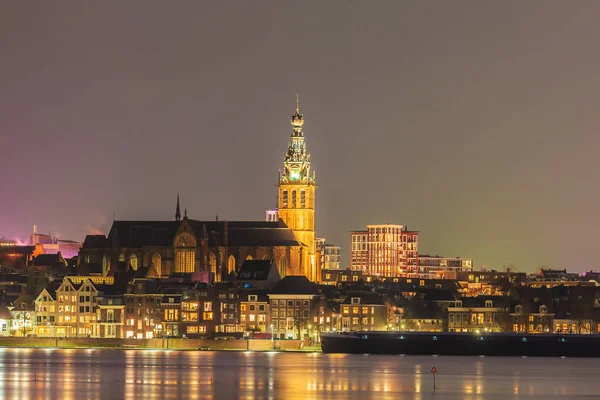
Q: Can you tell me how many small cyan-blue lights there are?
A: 6